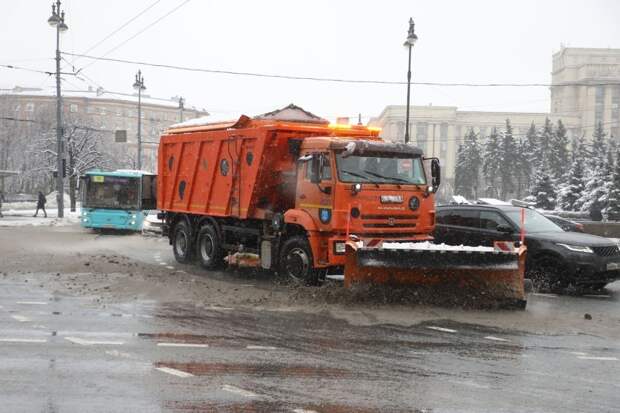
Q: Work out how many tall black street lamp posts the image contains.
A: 3